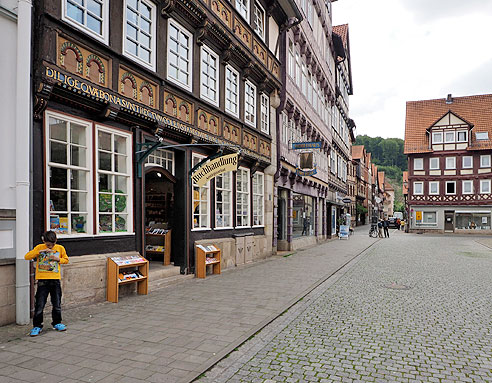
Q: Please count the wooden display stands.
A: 3